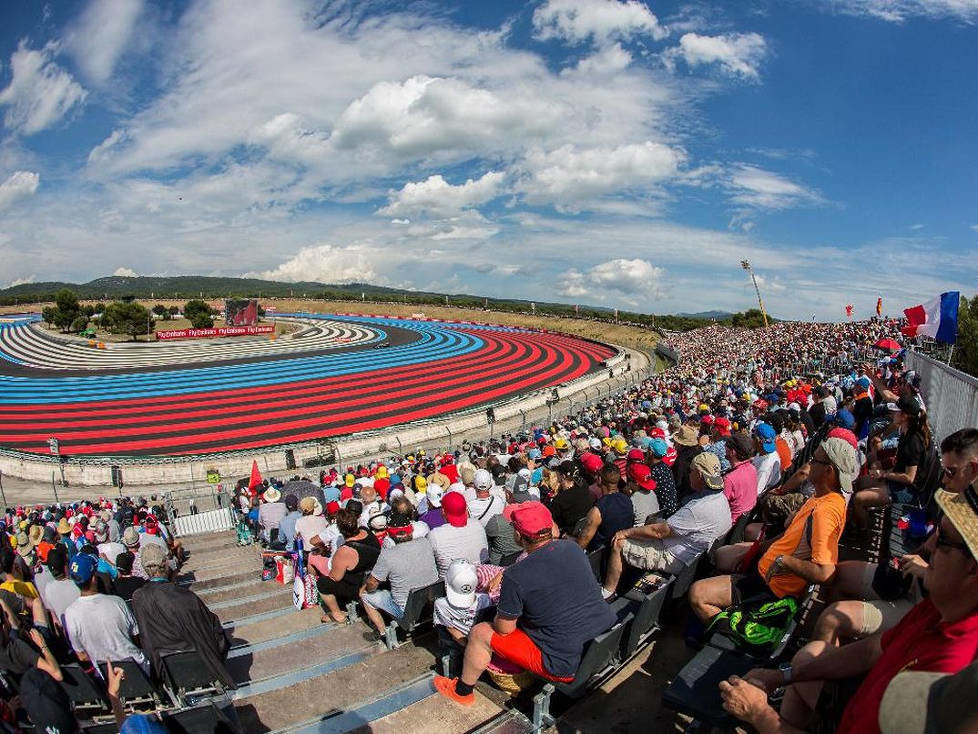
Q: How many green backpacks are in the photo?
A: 1